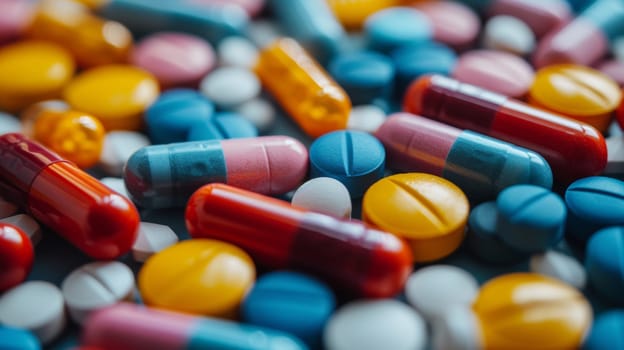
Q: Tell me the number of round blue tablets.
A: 13